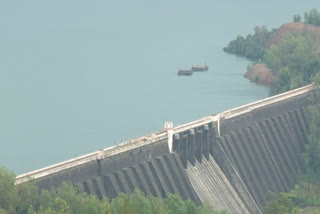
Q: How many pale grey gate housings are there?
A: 3